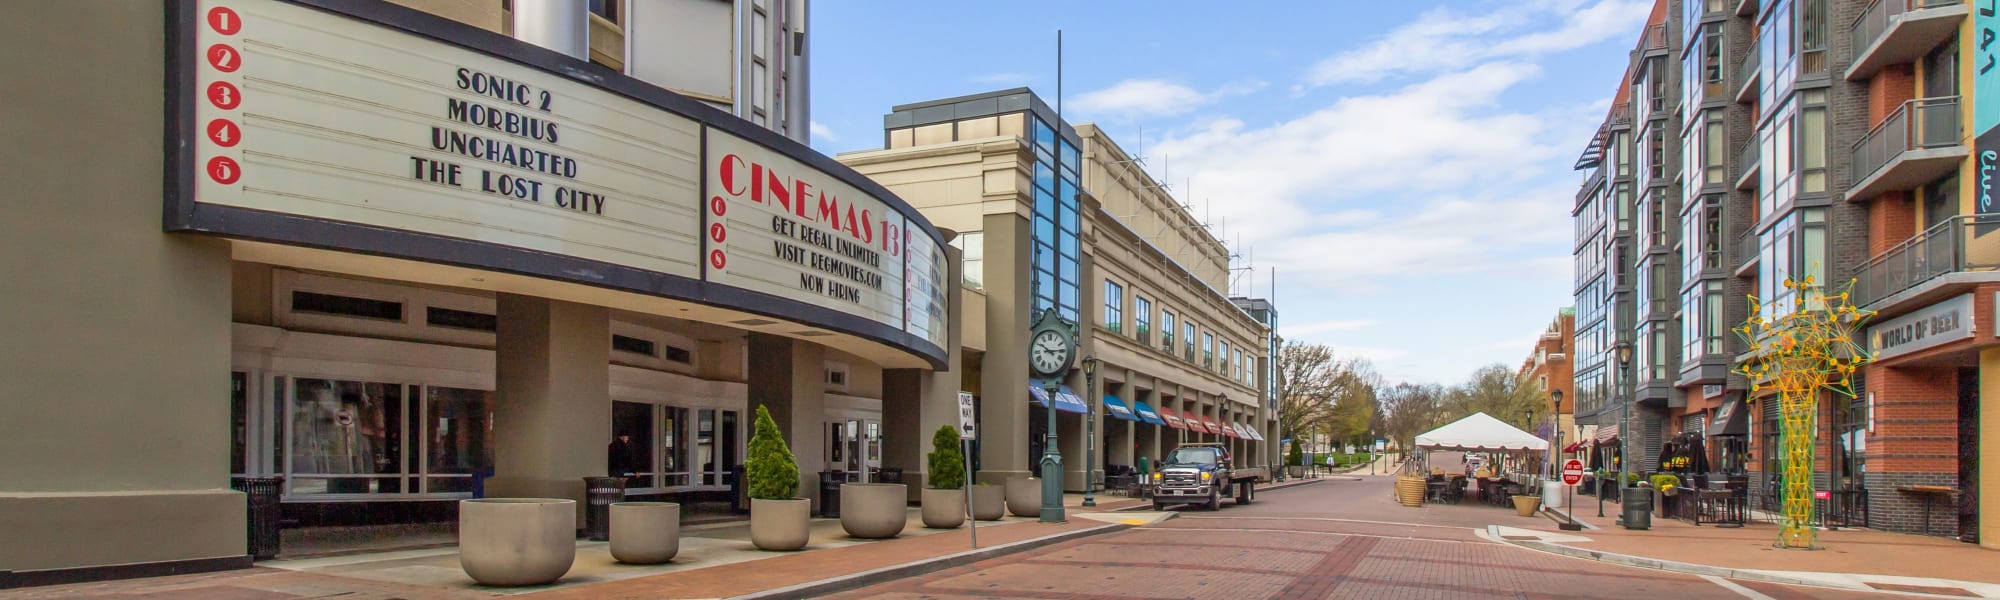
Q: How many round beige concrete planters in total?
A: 7